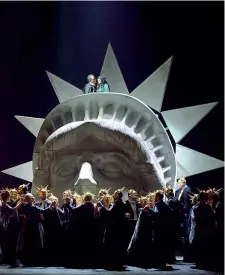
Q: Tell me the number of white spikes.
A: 7